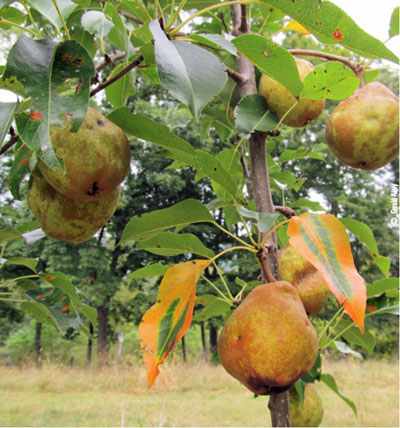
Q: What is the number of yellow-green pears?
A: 7